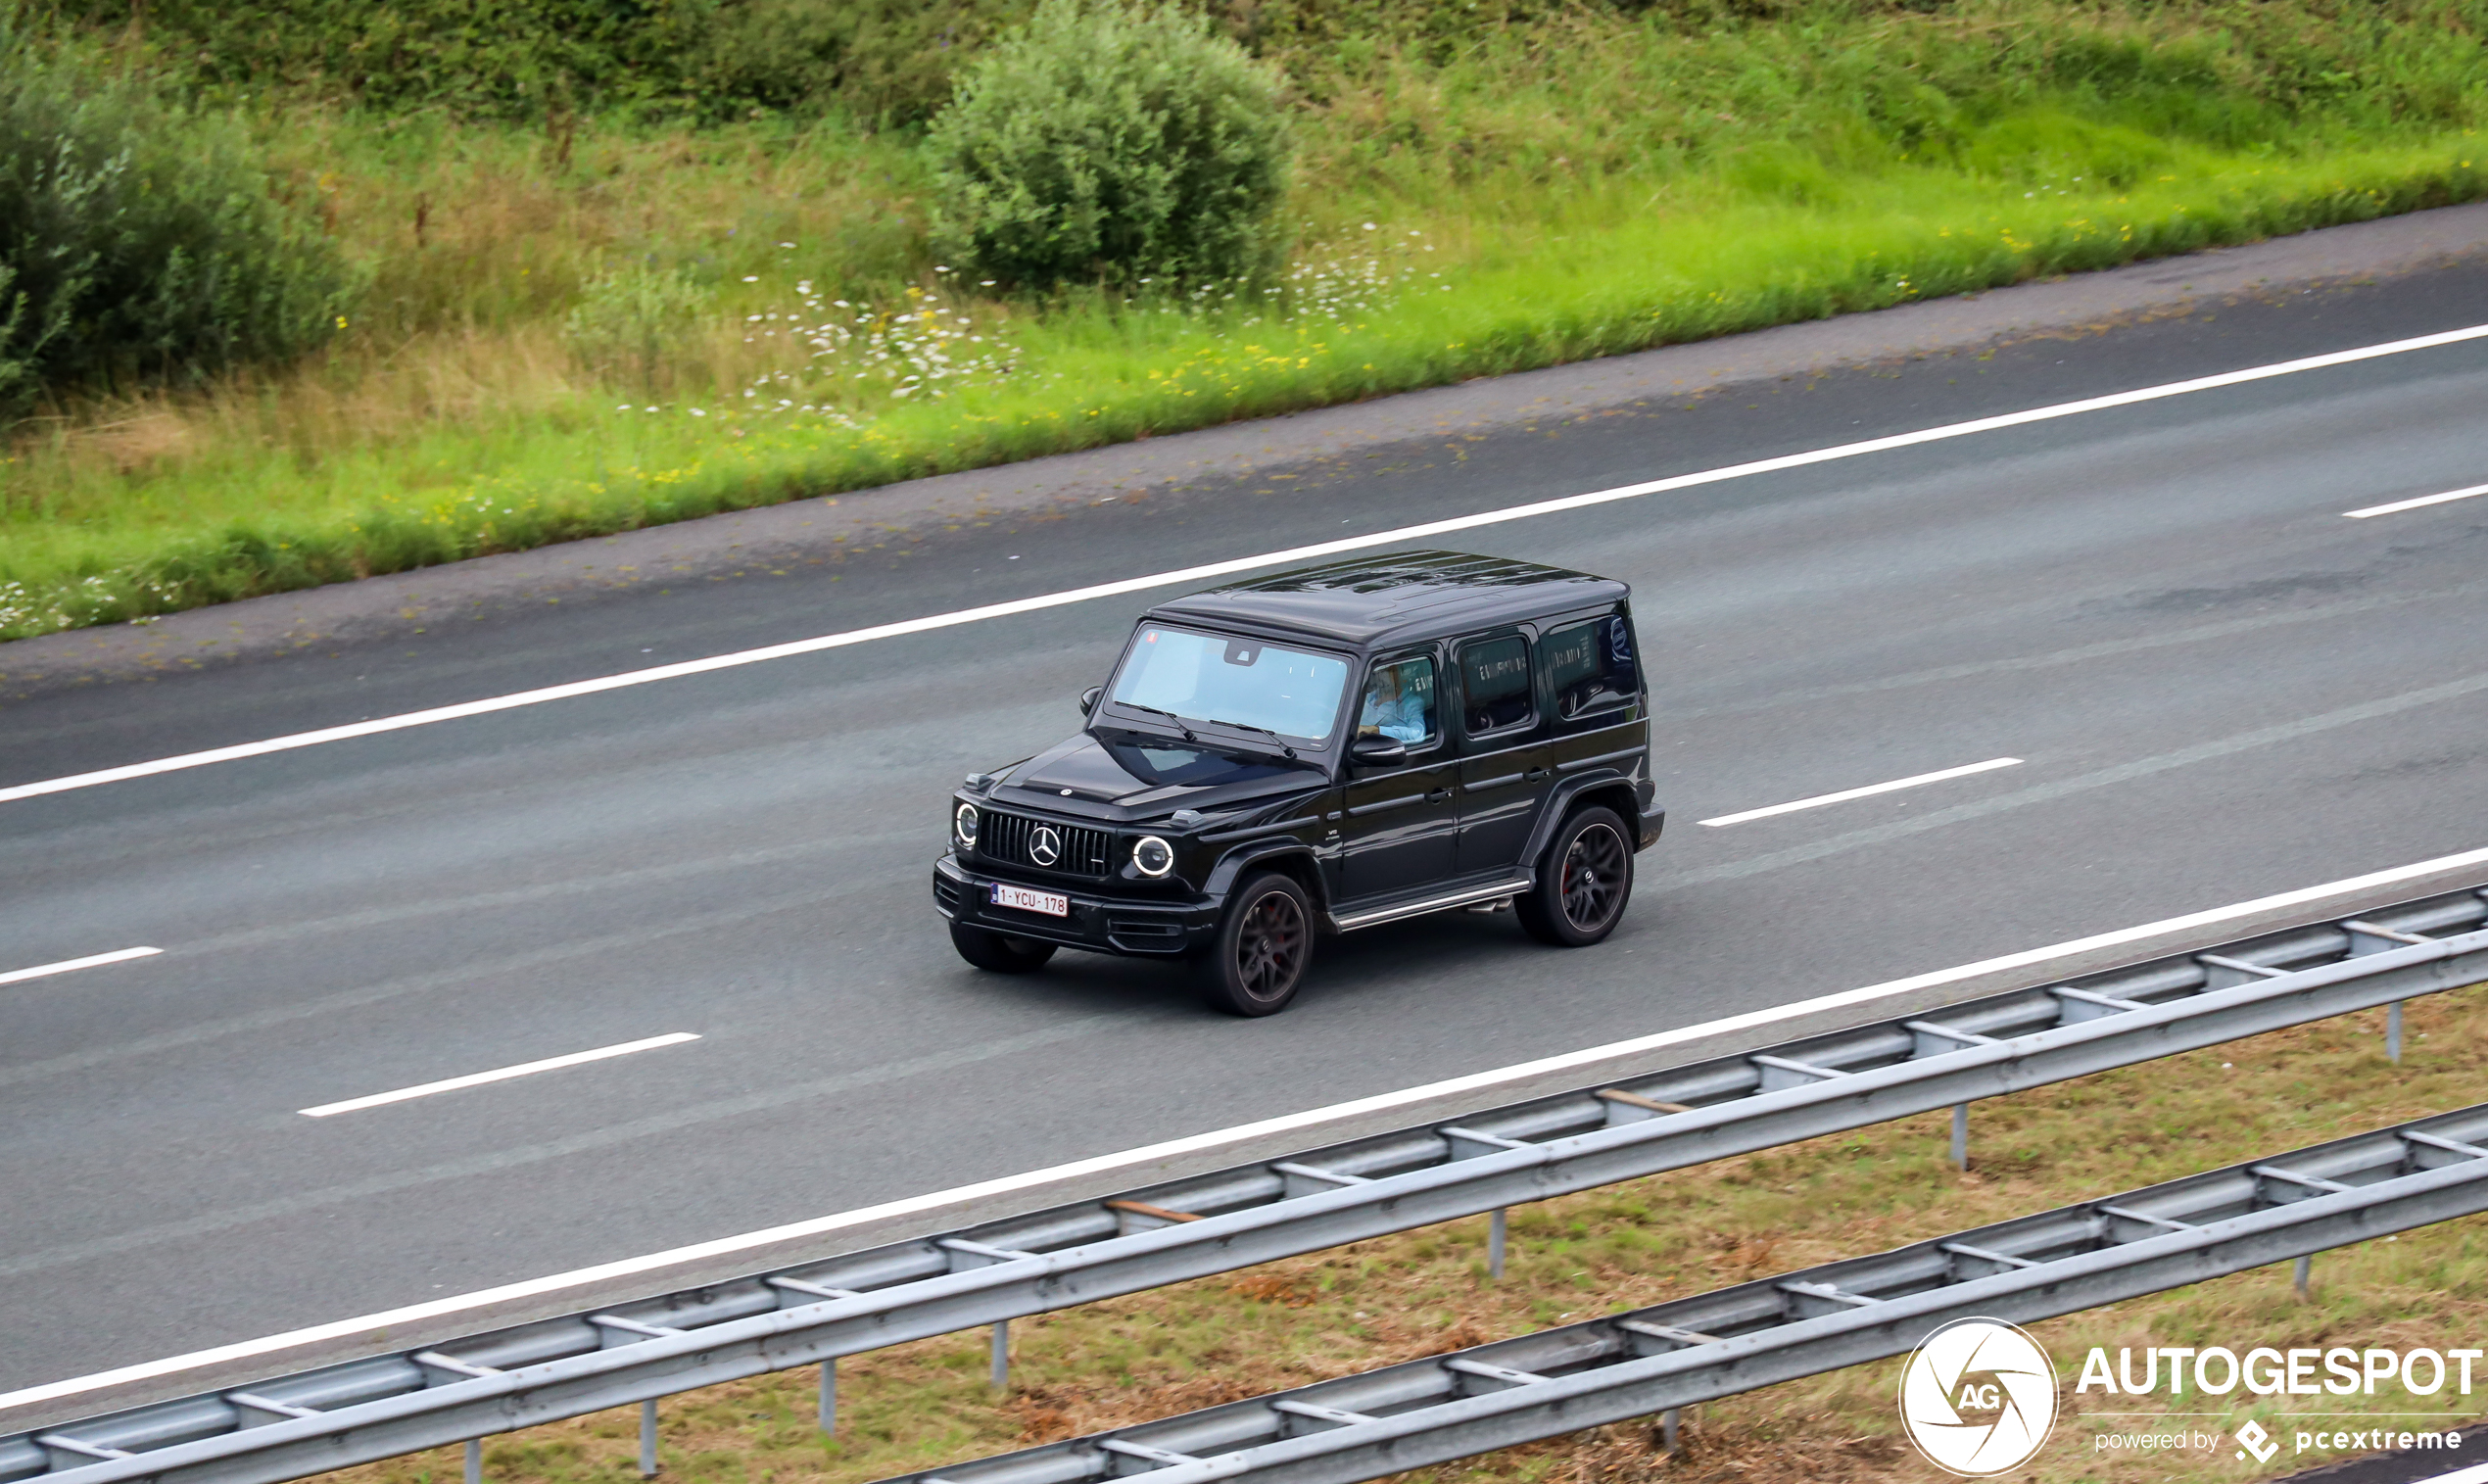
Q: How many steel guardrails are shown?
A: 2